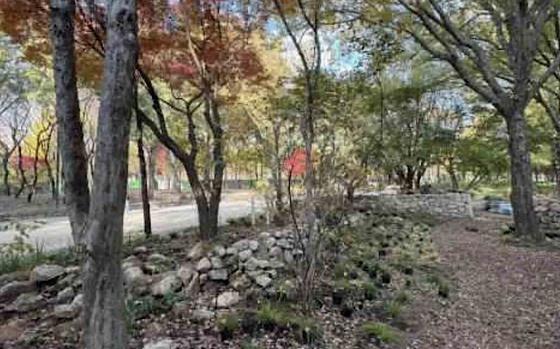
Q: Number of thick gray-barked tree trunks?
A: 3